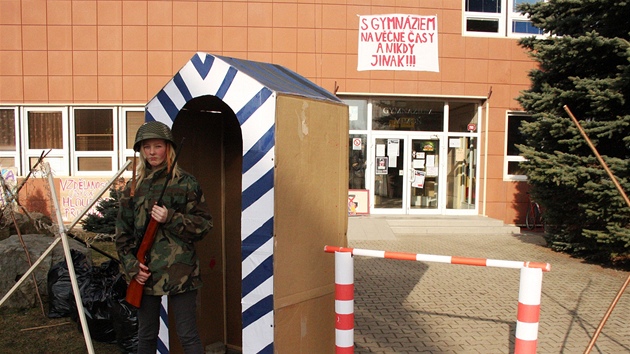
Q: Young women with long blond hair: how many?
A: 1